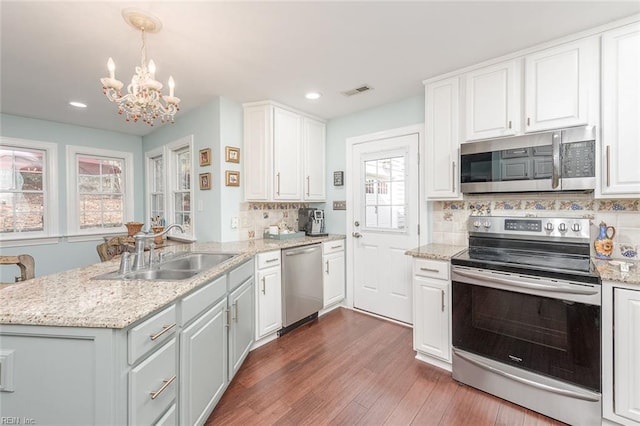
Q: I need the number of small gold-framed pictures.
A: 4